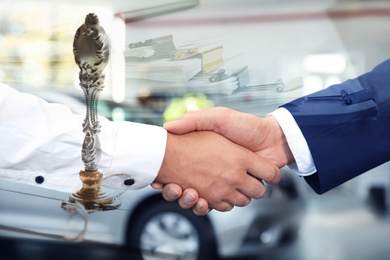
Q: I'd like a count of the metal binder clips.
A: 4